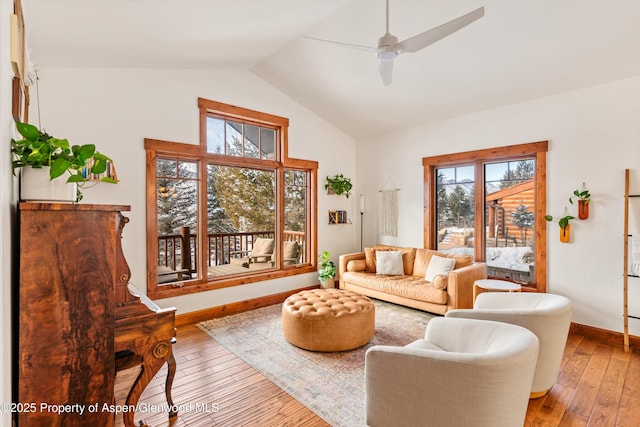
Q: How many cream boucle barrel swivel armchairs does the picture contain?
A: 2